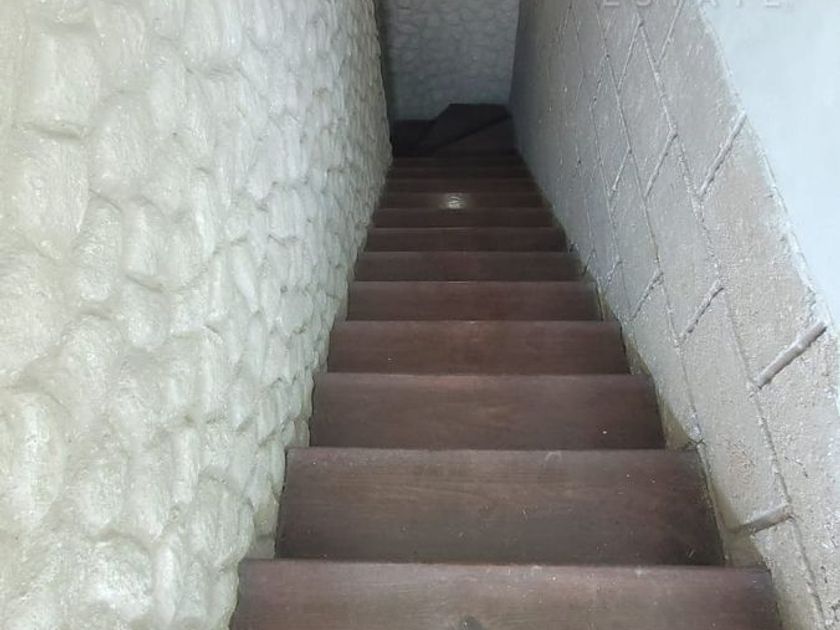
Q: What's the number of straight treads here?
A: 12